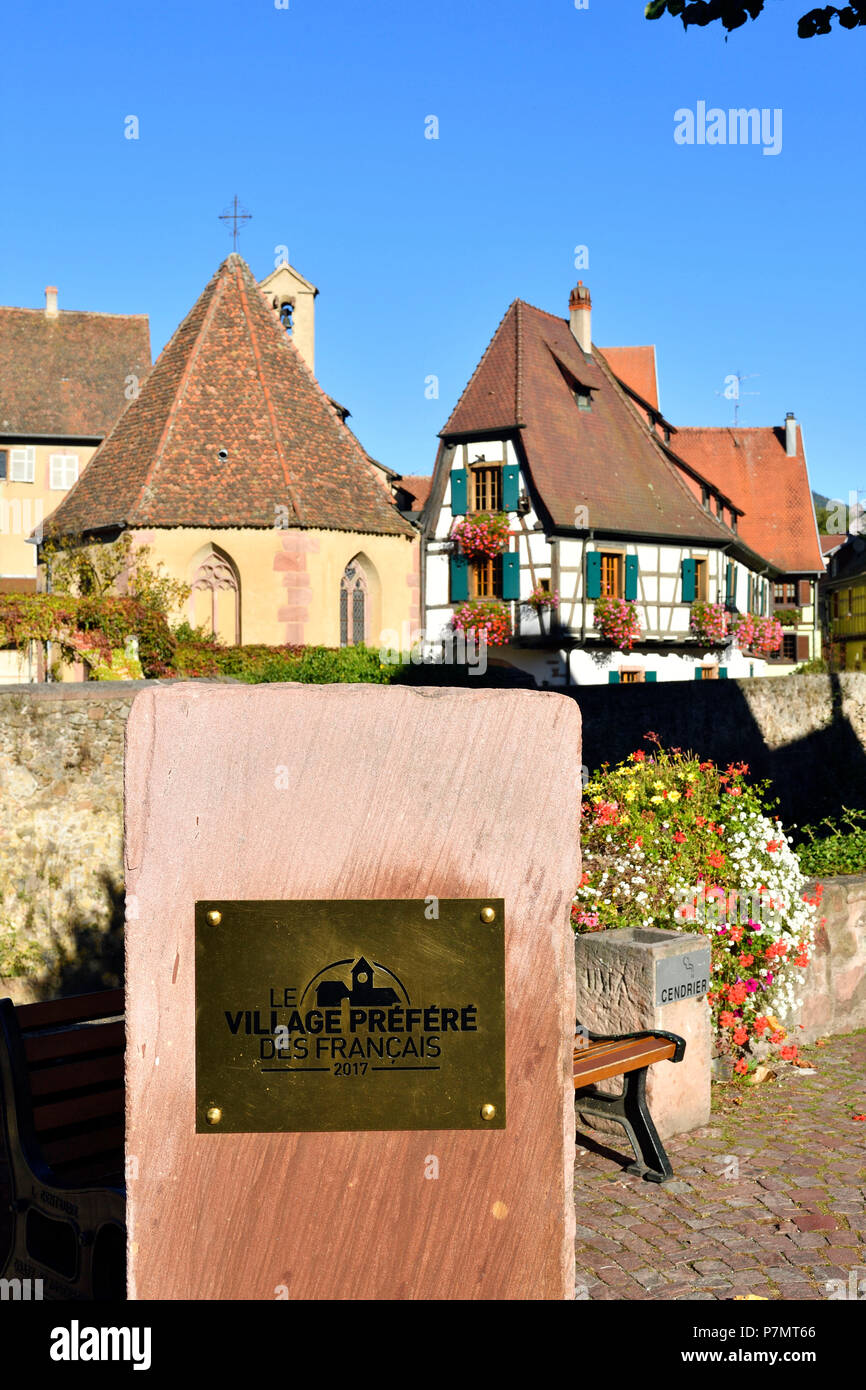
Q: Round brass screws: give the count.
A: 4